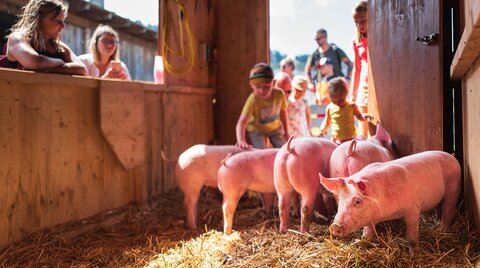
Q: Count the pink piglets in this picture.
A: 5